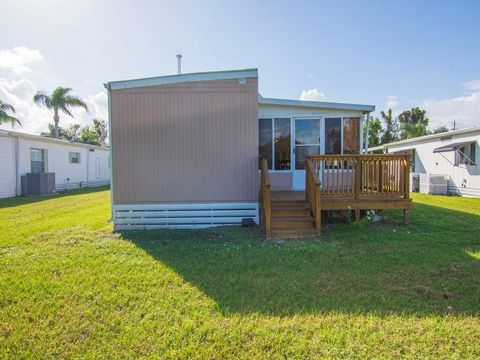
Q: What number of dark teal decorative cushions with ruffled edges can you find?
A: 0